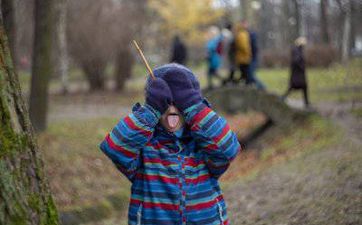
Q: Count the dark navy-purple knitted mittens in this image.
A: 2